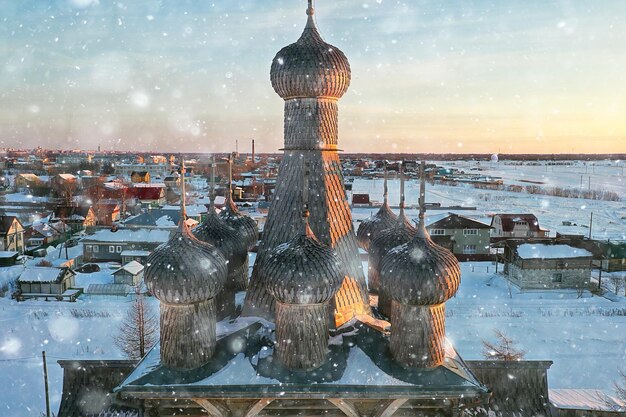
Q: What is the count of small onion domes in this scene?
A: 7